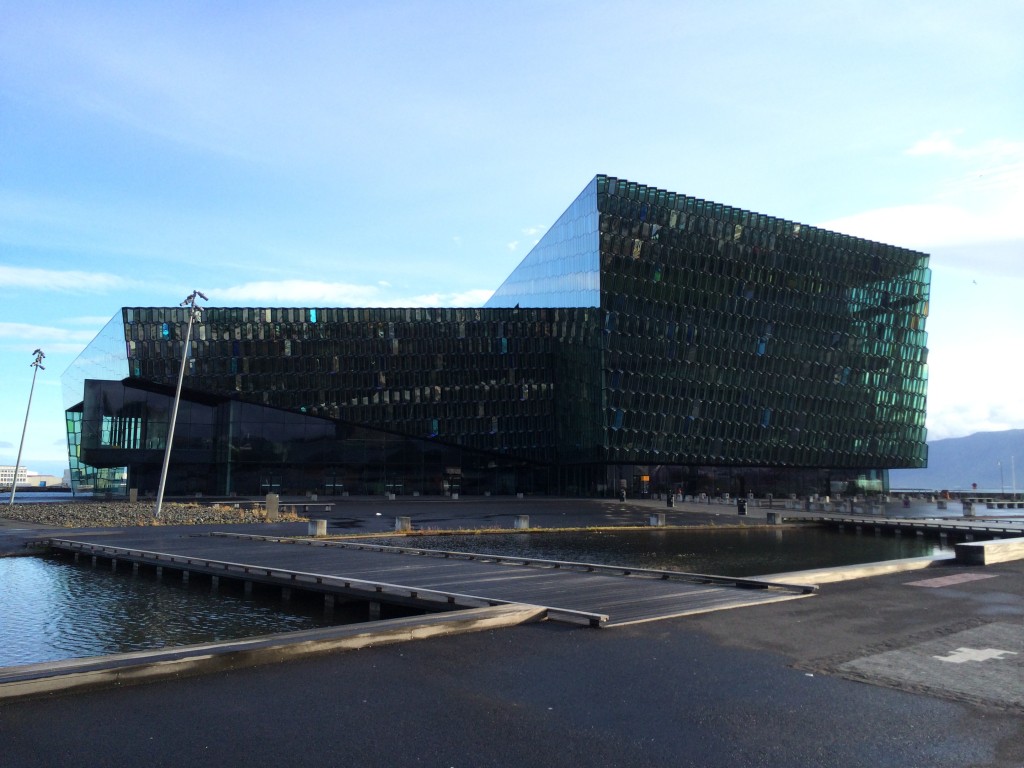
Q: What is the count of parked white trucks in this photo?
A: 0